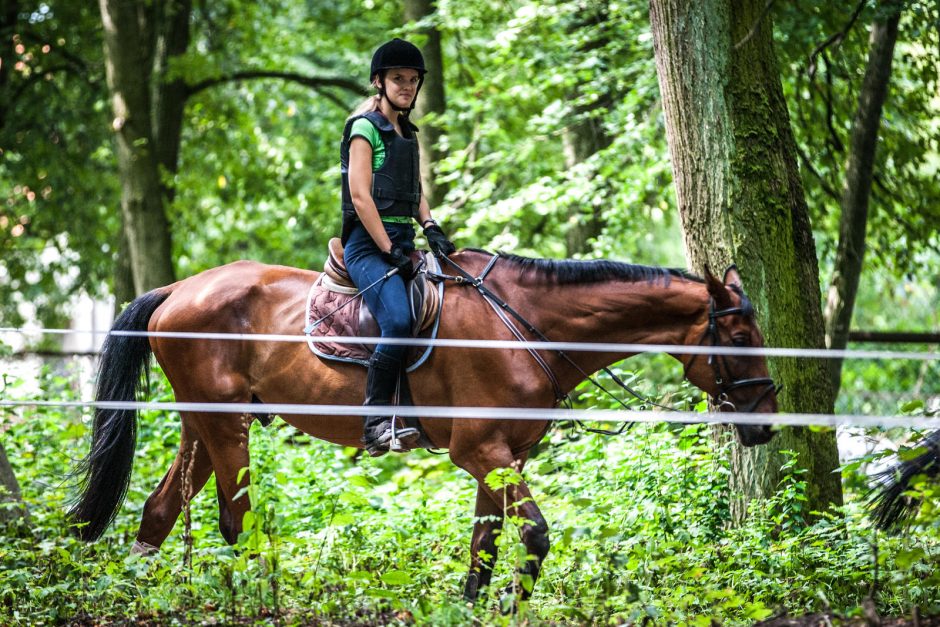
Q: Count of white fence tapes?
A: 2